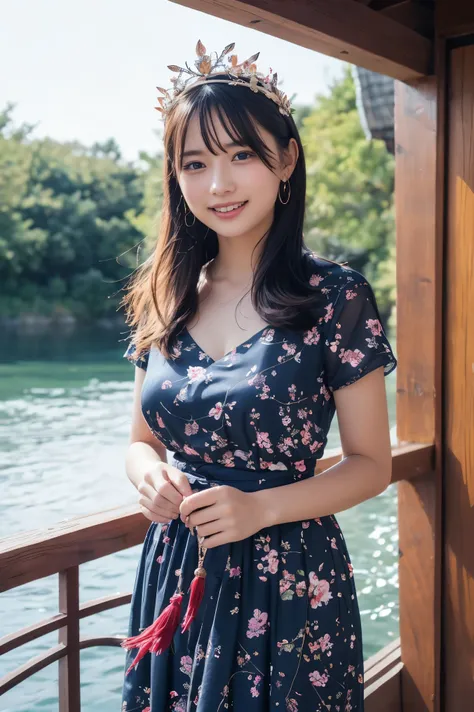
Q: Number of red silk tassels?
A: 2